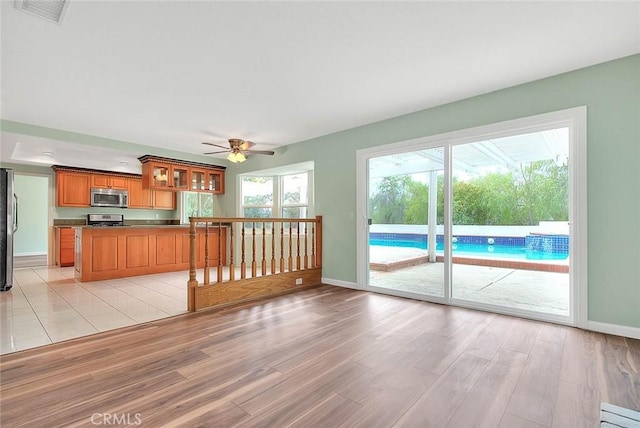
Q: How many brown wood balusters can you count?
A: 12